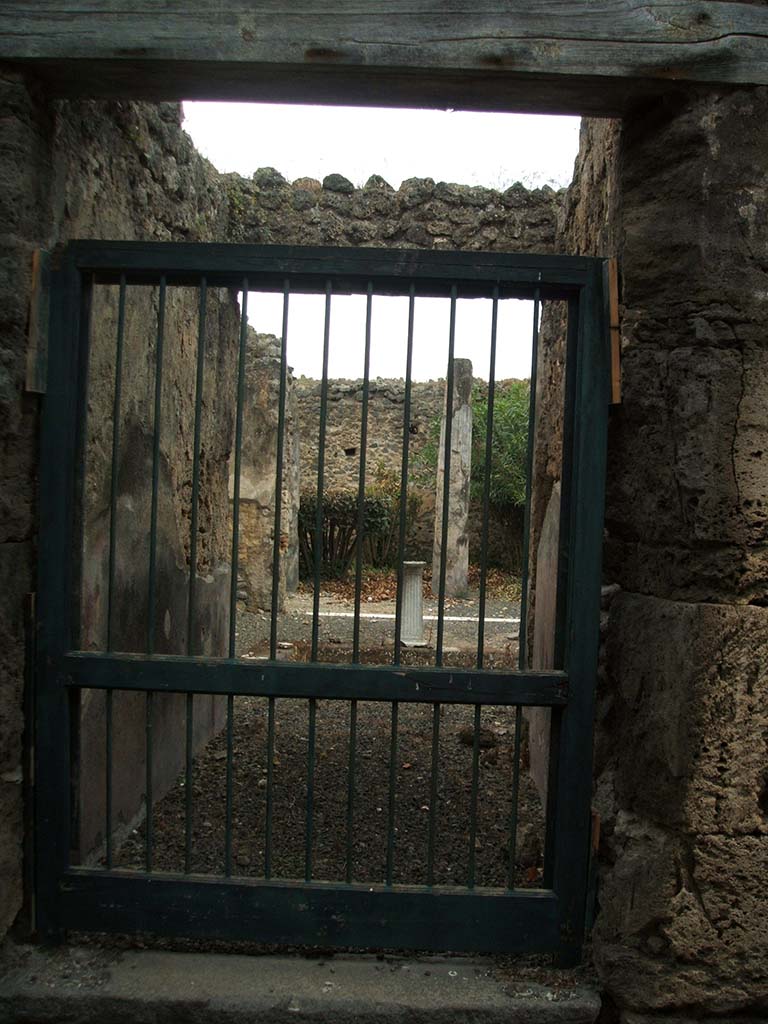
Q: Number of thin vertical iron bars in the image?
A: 11